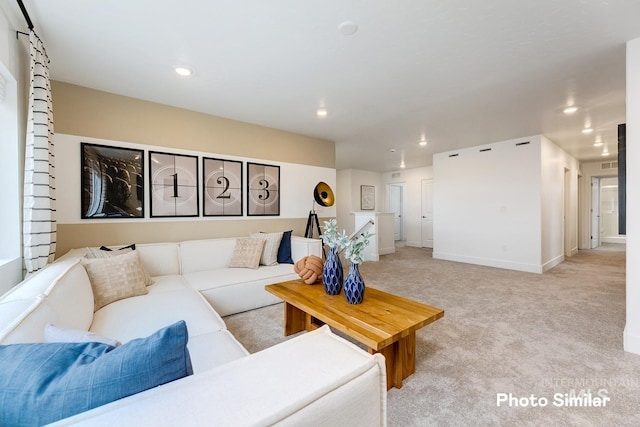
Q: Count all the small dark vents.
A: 3